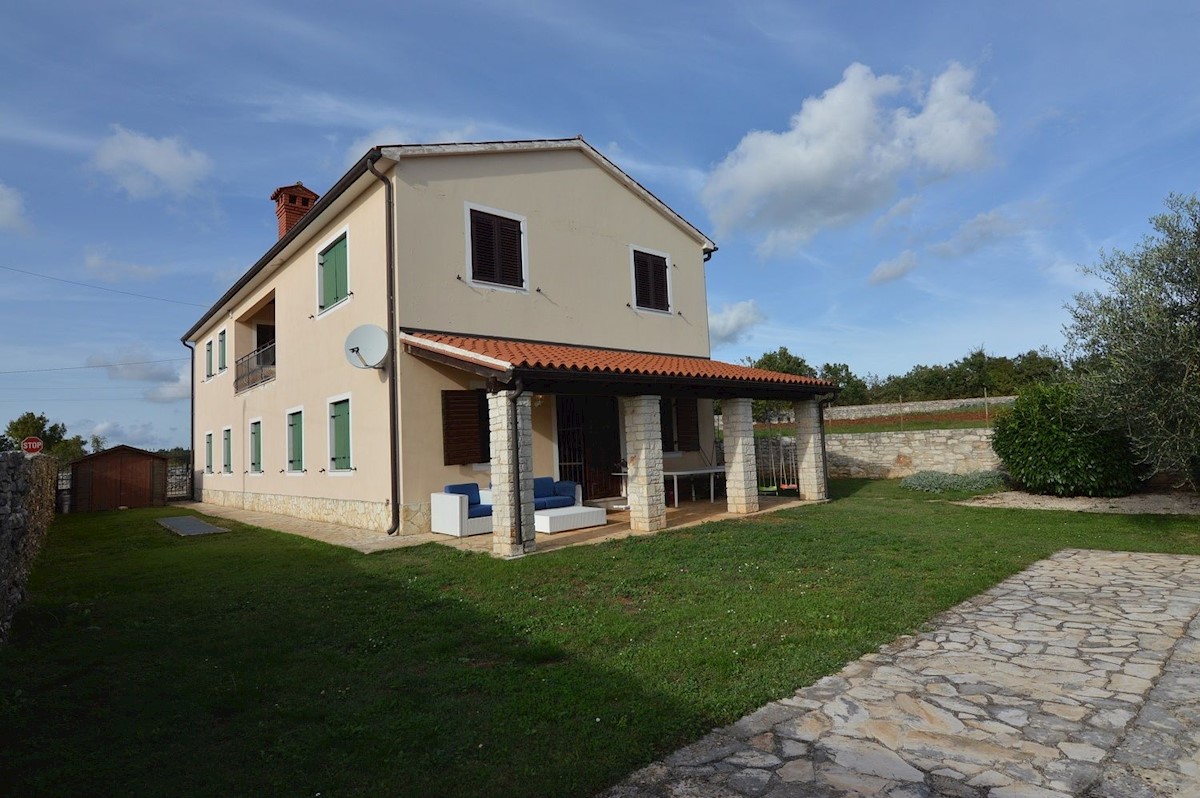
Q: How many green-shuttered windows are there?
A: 8